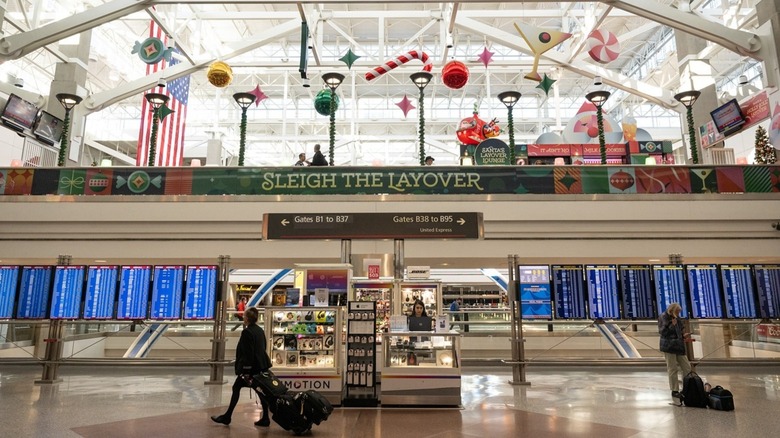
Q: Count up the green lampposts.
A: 8